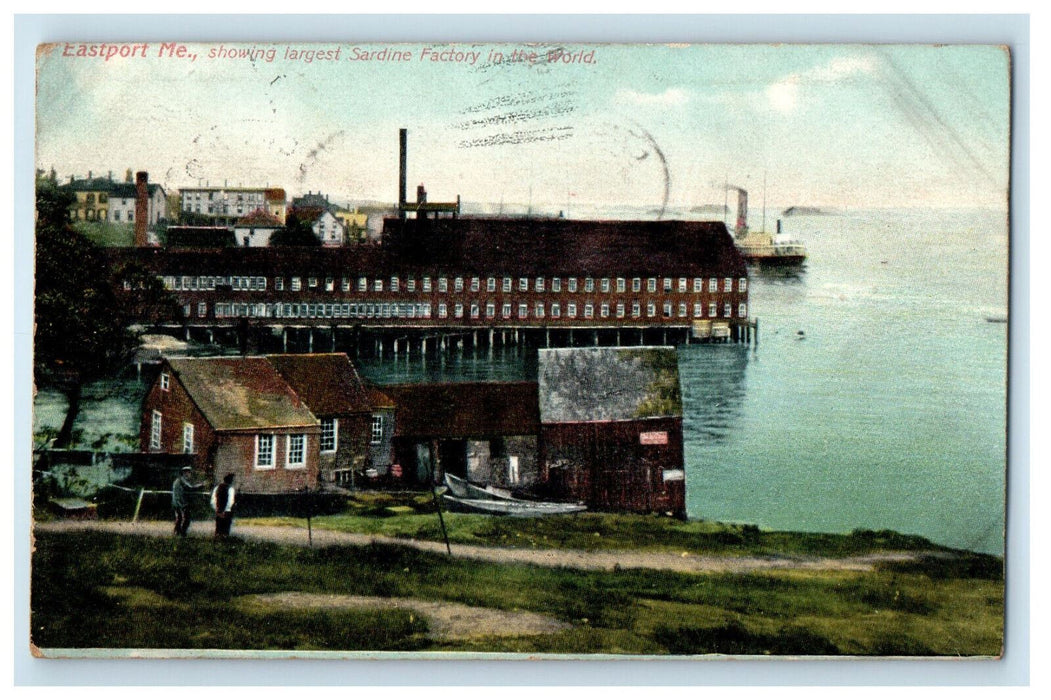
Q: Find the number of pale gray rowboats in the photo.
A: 2